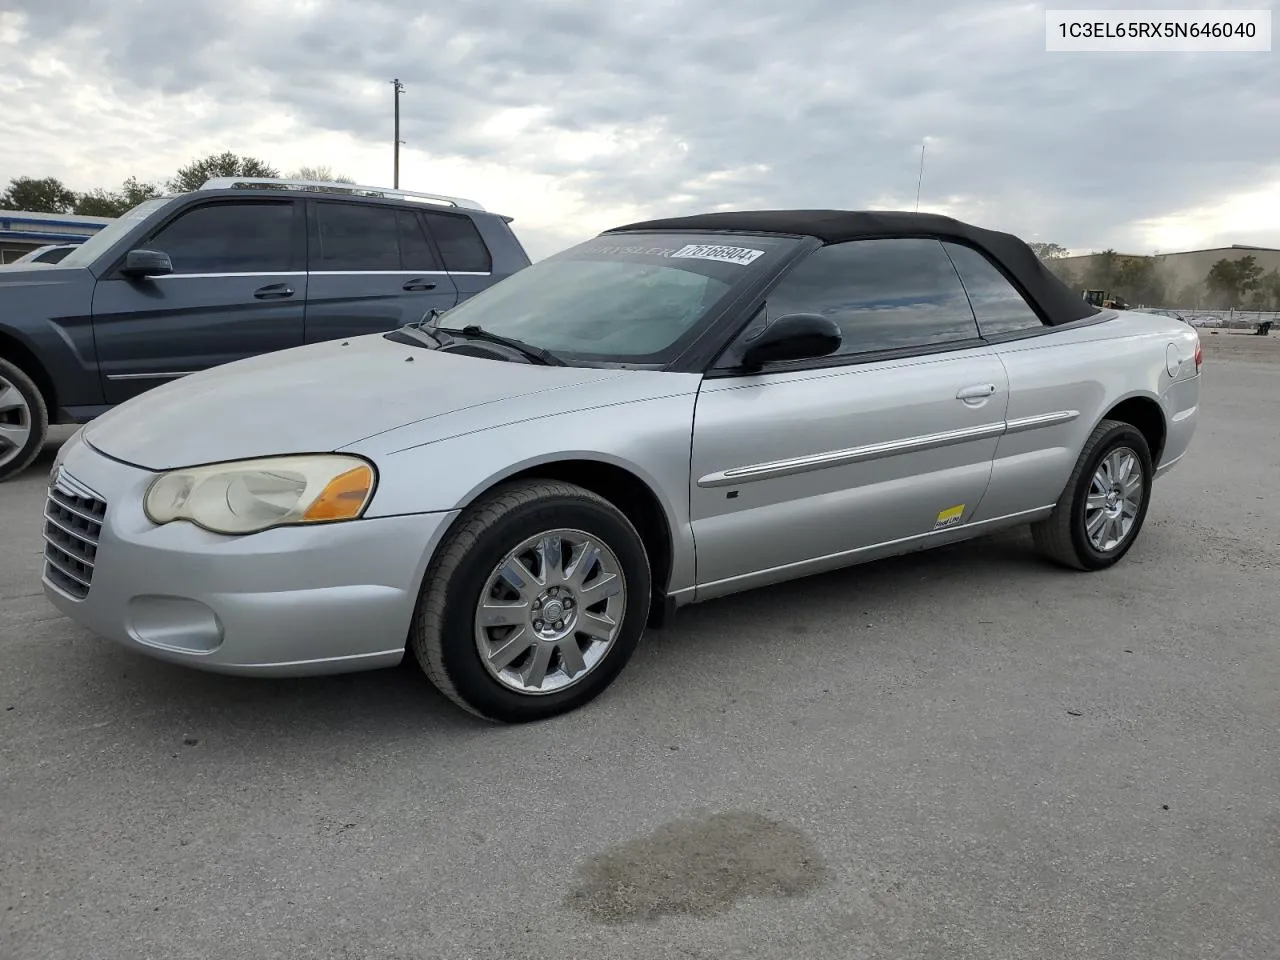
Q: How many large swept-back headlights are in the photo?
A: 1